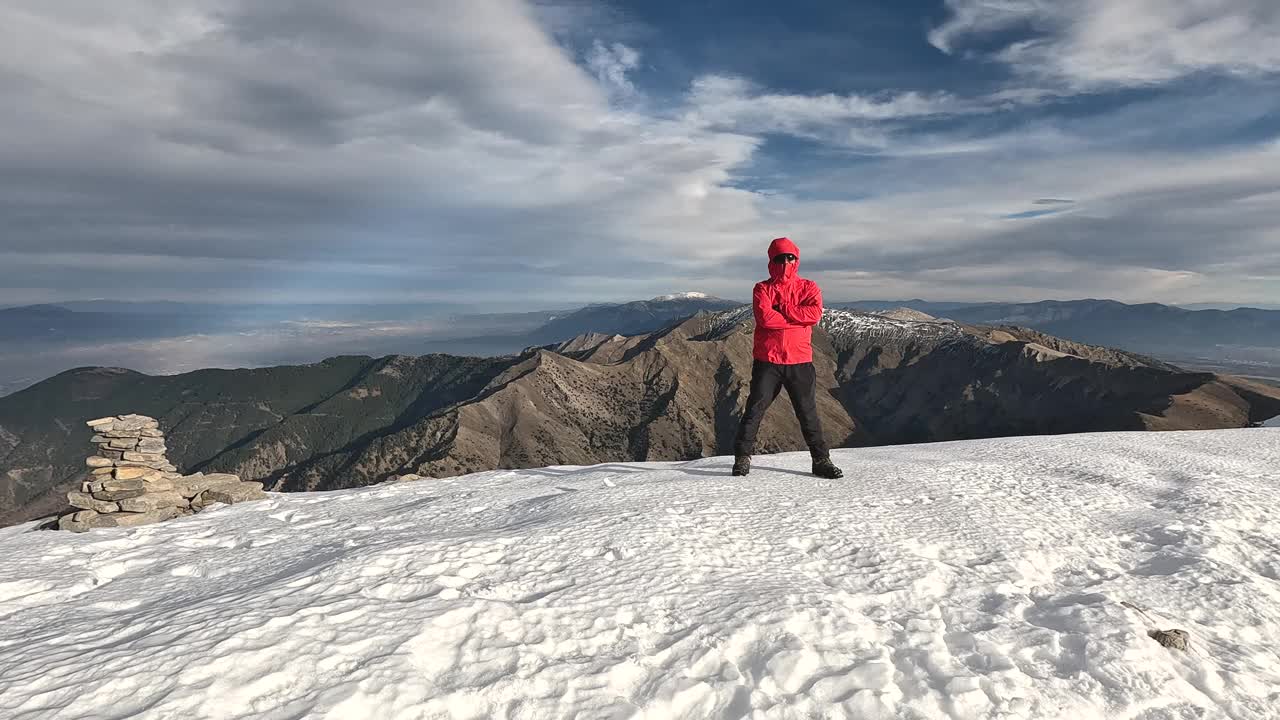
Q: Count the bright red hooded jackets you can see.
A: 1